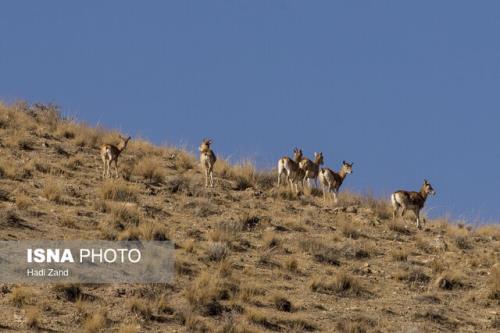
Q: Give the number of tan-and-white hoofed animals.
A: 6